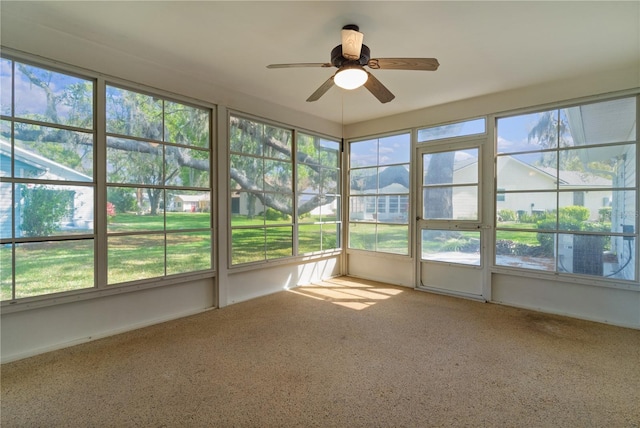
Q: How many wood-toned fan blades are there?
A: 5